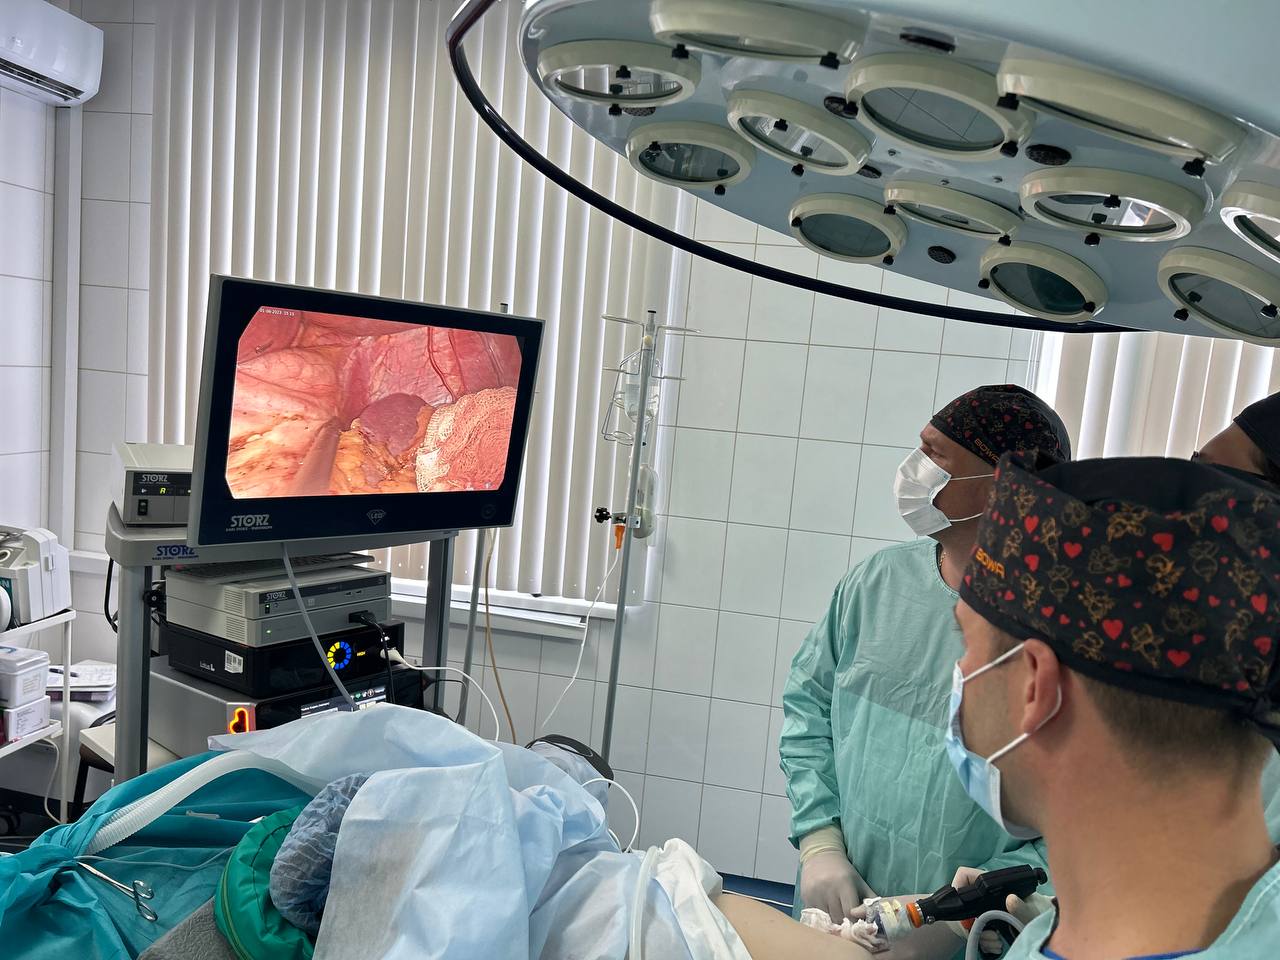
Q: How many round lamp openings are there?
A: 12